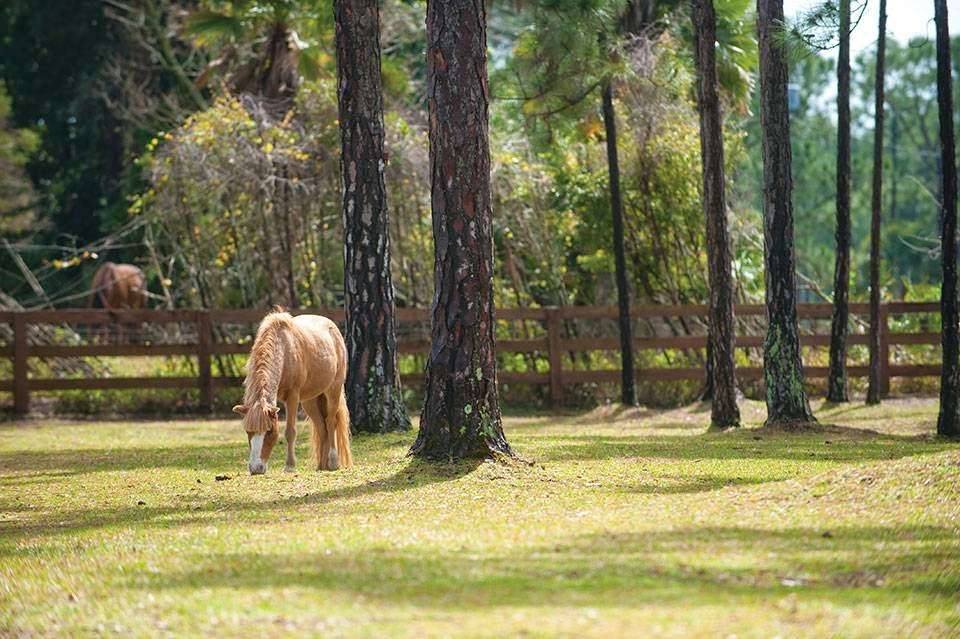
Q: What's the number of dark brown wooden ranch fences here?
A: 1